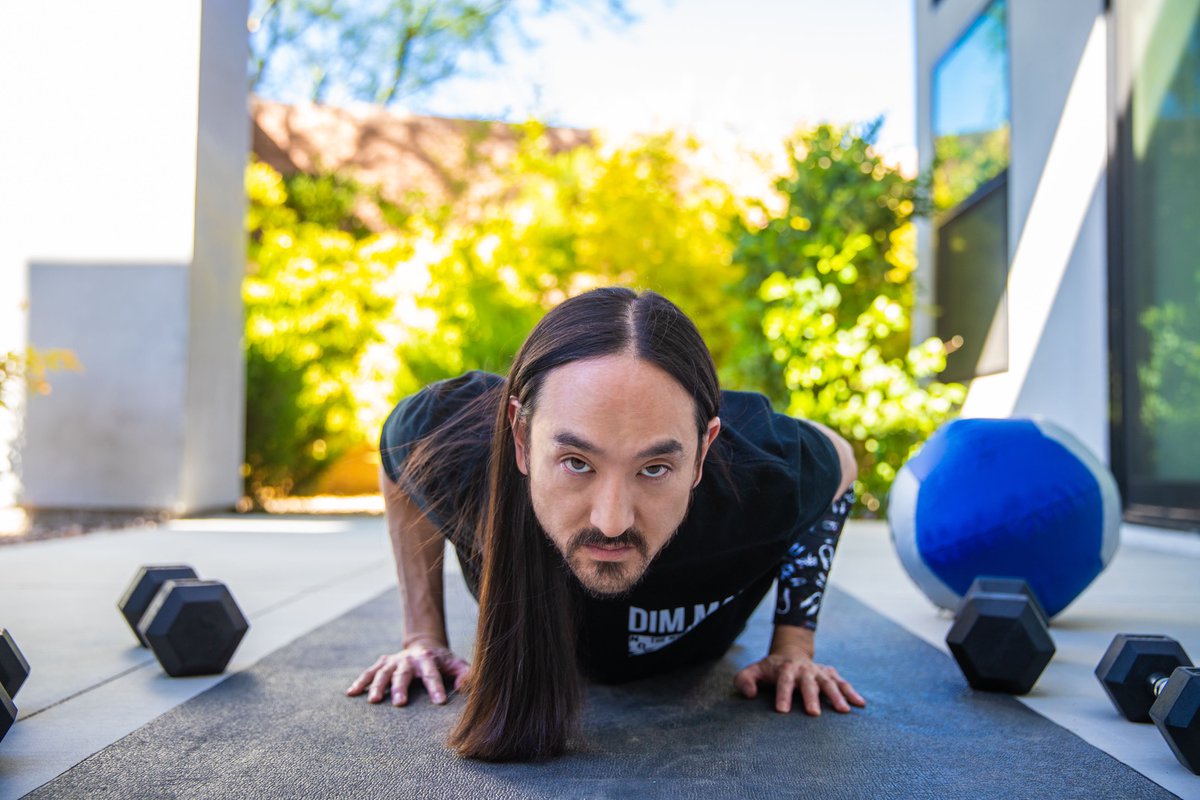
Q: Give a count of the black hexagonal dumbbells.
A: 4